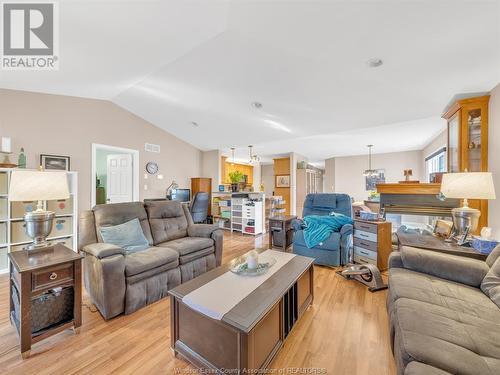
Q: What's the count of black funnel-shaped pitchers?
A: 0